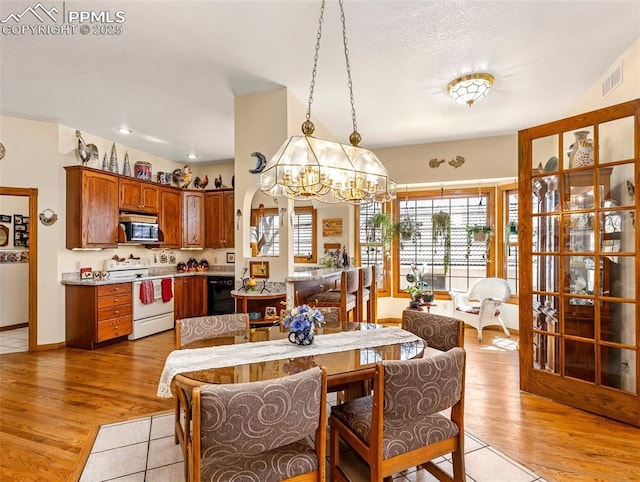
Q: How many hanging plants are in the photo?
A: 5